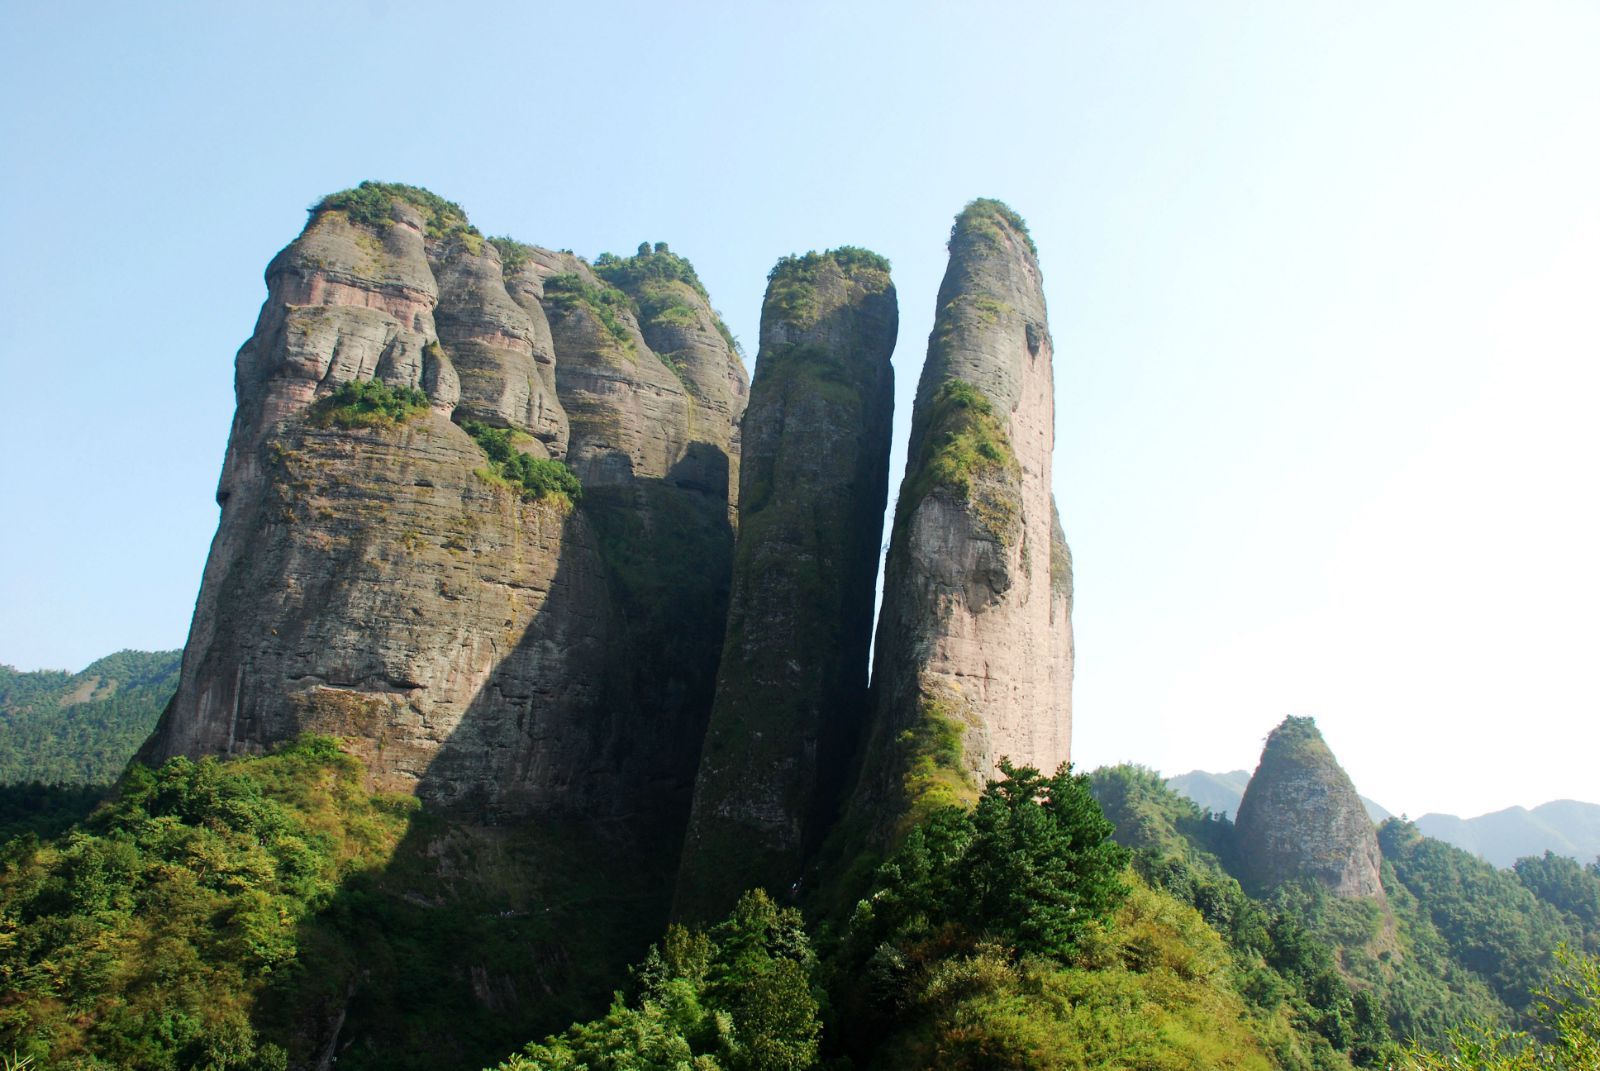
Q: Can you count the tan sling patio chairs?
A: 0